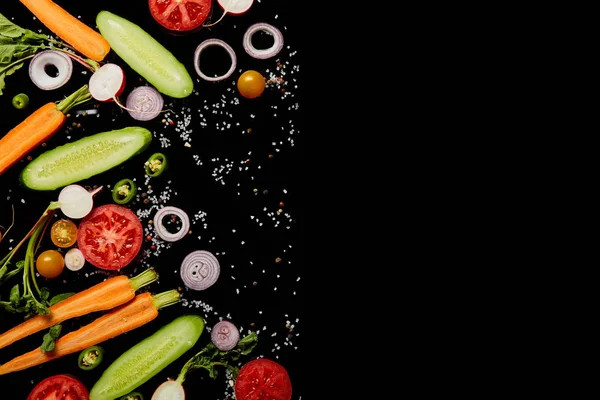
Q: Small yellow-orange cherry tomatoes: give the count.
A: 3